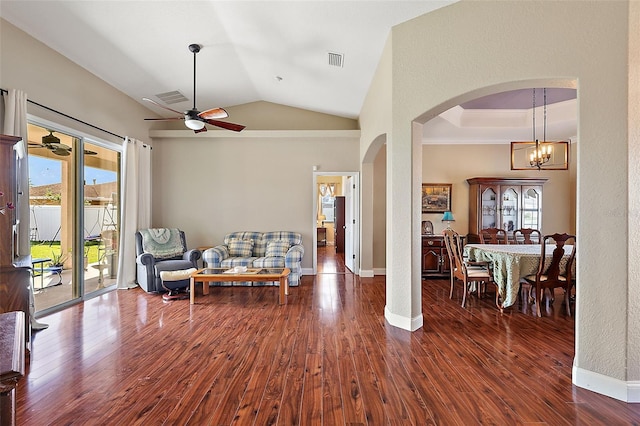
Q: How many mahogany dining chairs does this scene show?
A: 4